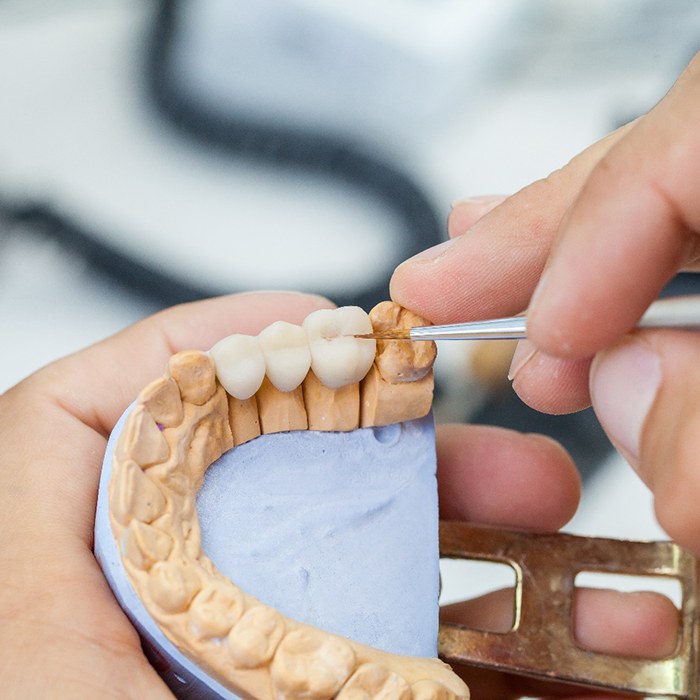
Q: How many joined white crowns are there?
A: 3